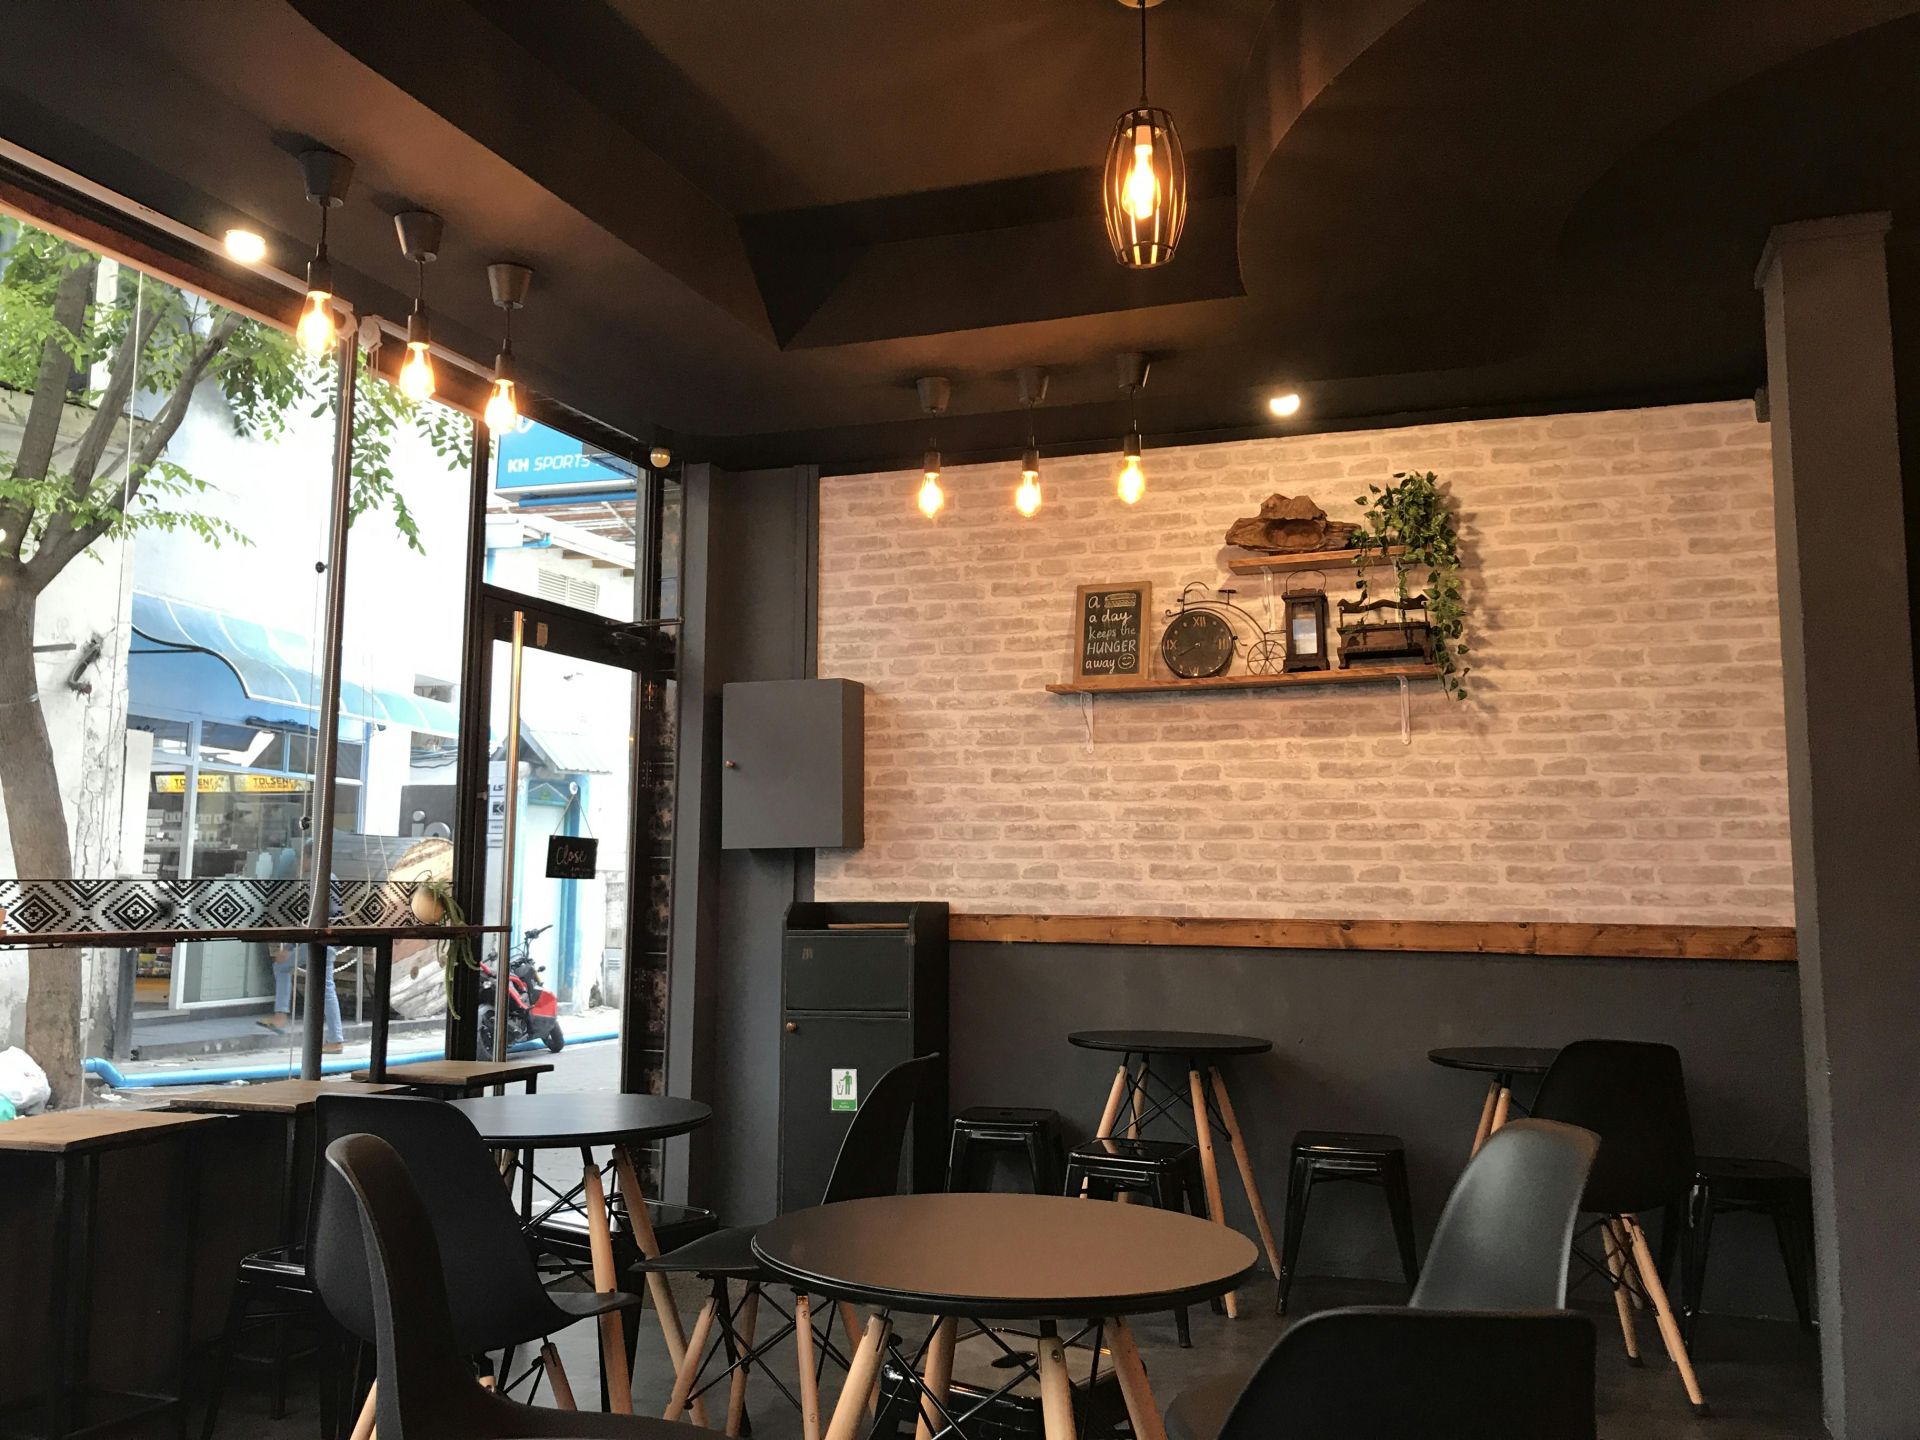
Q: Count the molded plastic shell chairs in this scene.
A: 6